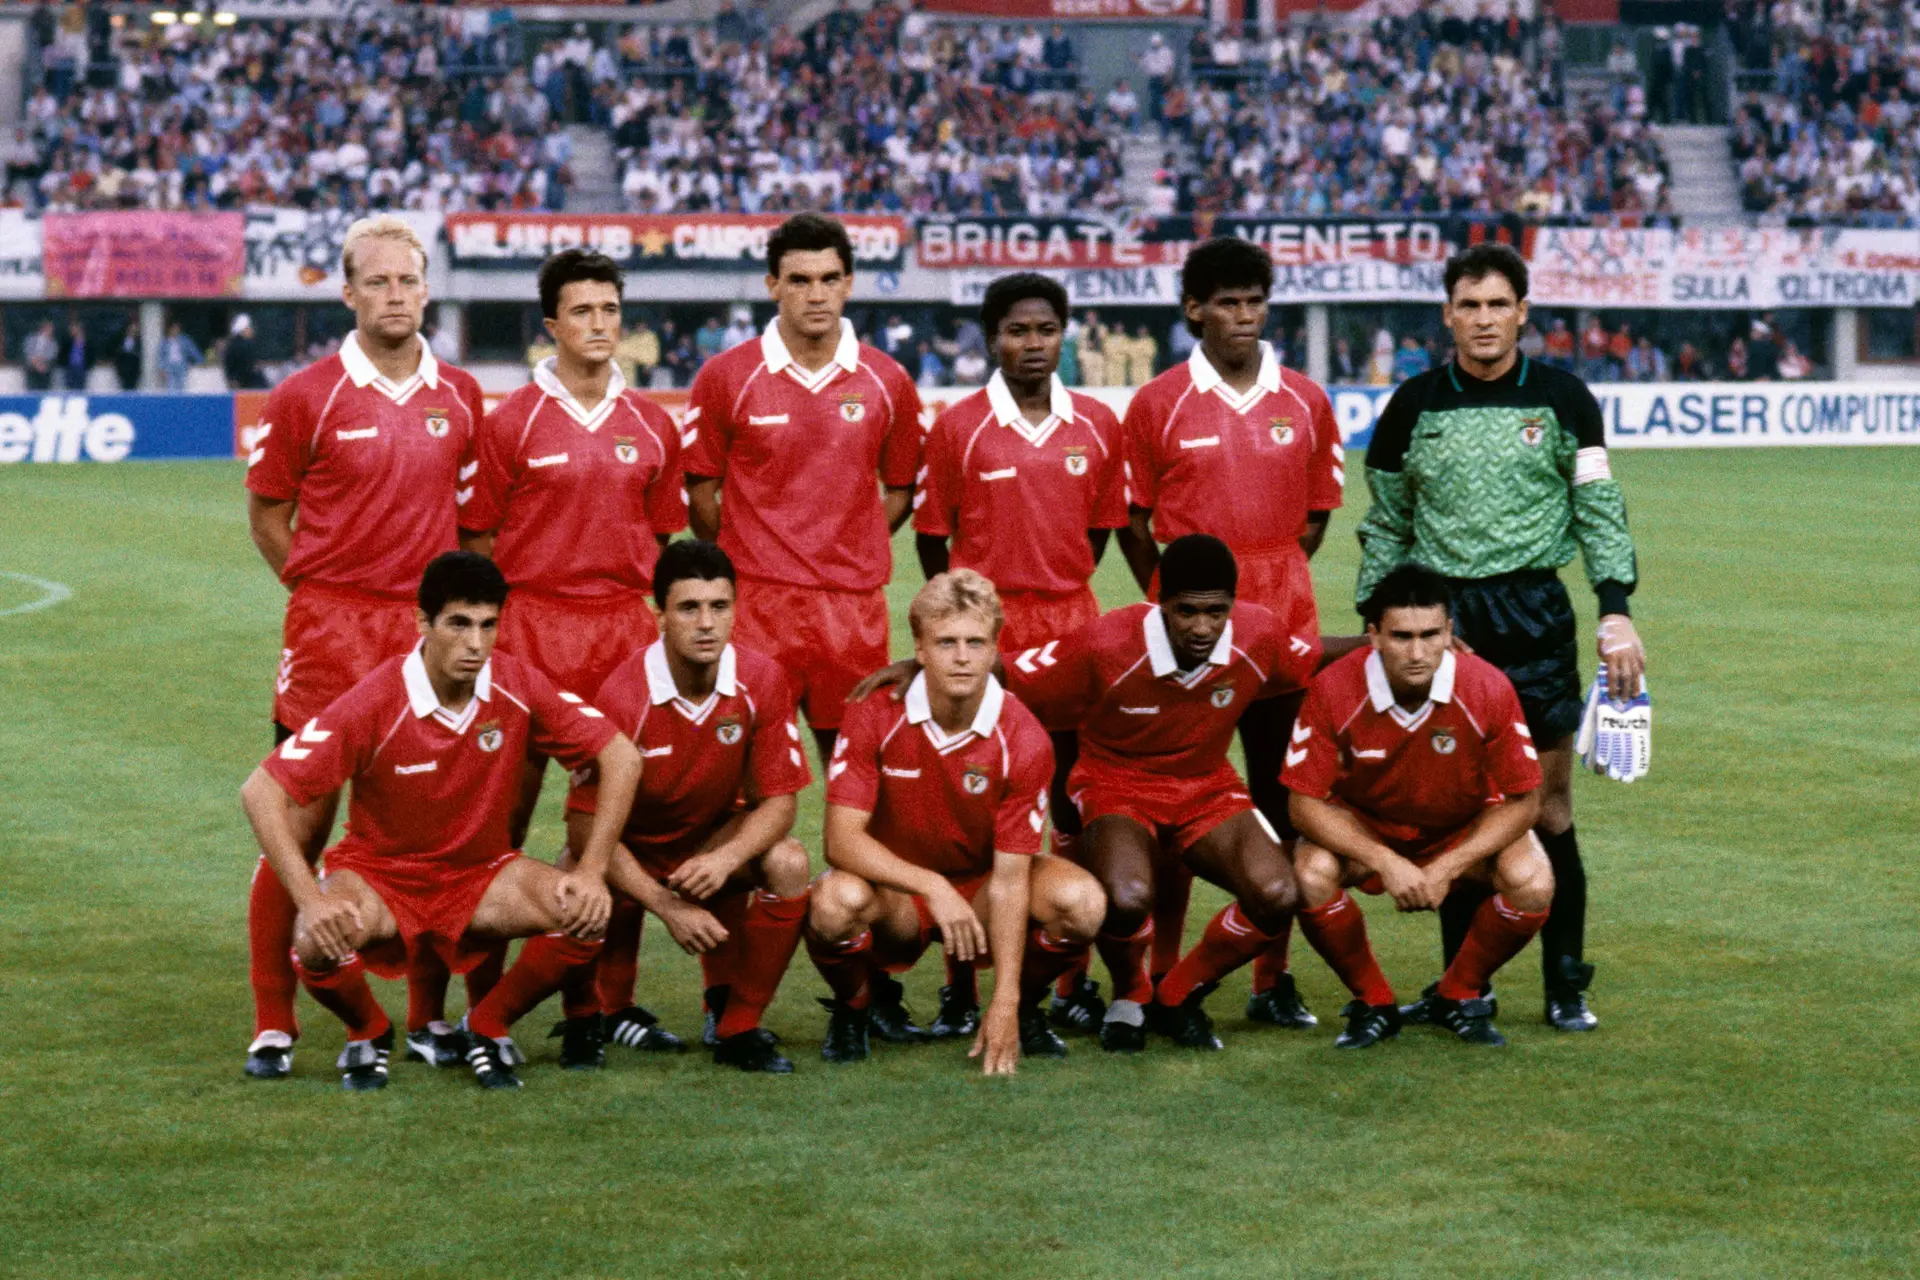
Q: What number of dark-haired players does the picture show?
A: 9